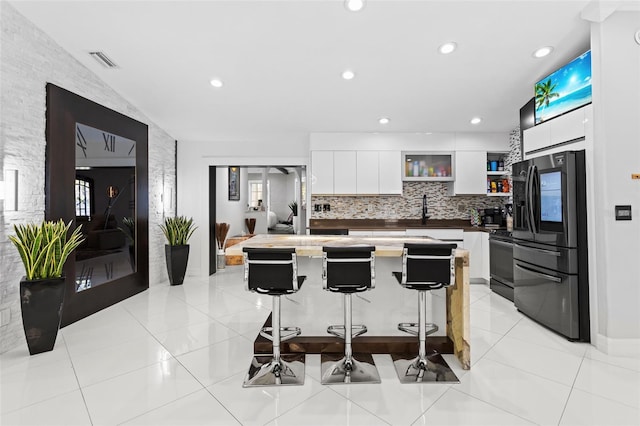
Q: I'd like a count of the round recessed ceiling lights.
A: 7